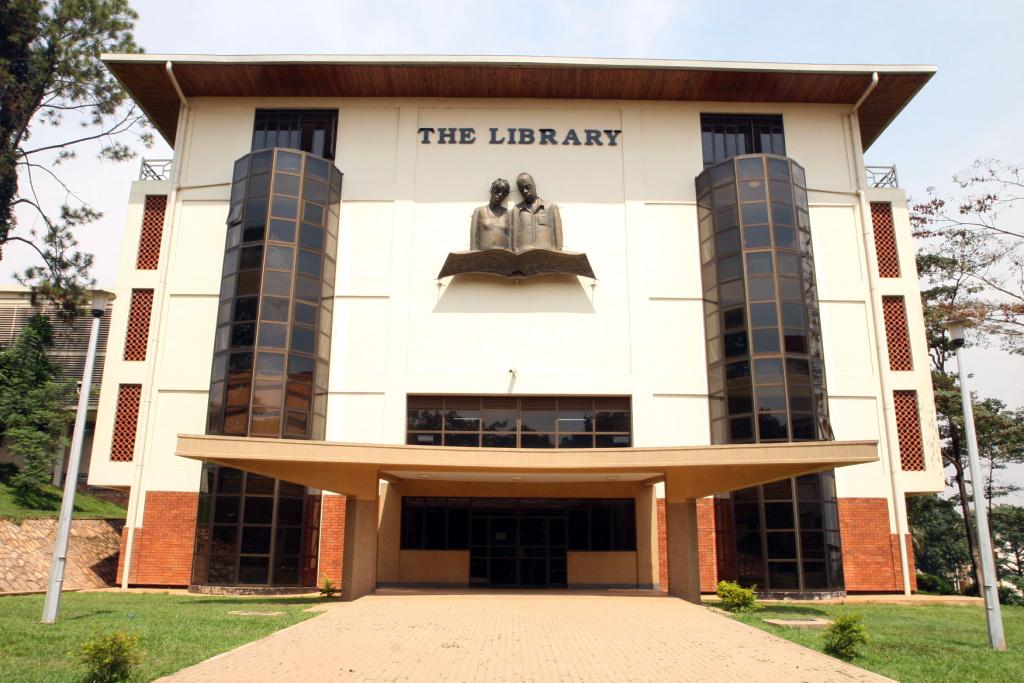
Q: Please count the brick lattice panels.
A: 6